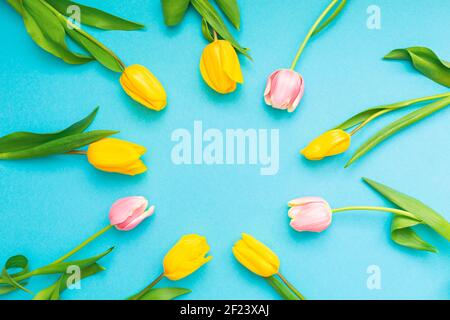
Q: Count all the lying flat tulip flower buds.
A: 9